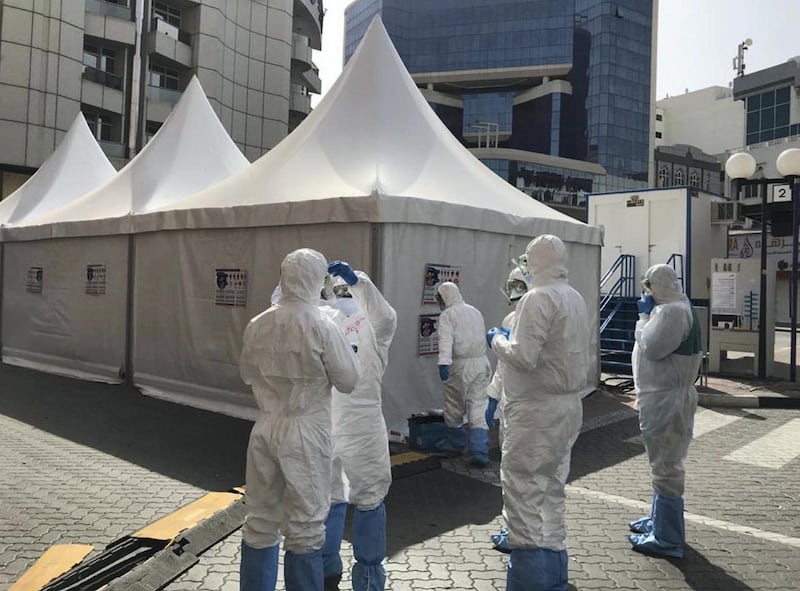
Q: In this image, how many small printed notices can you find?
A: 5